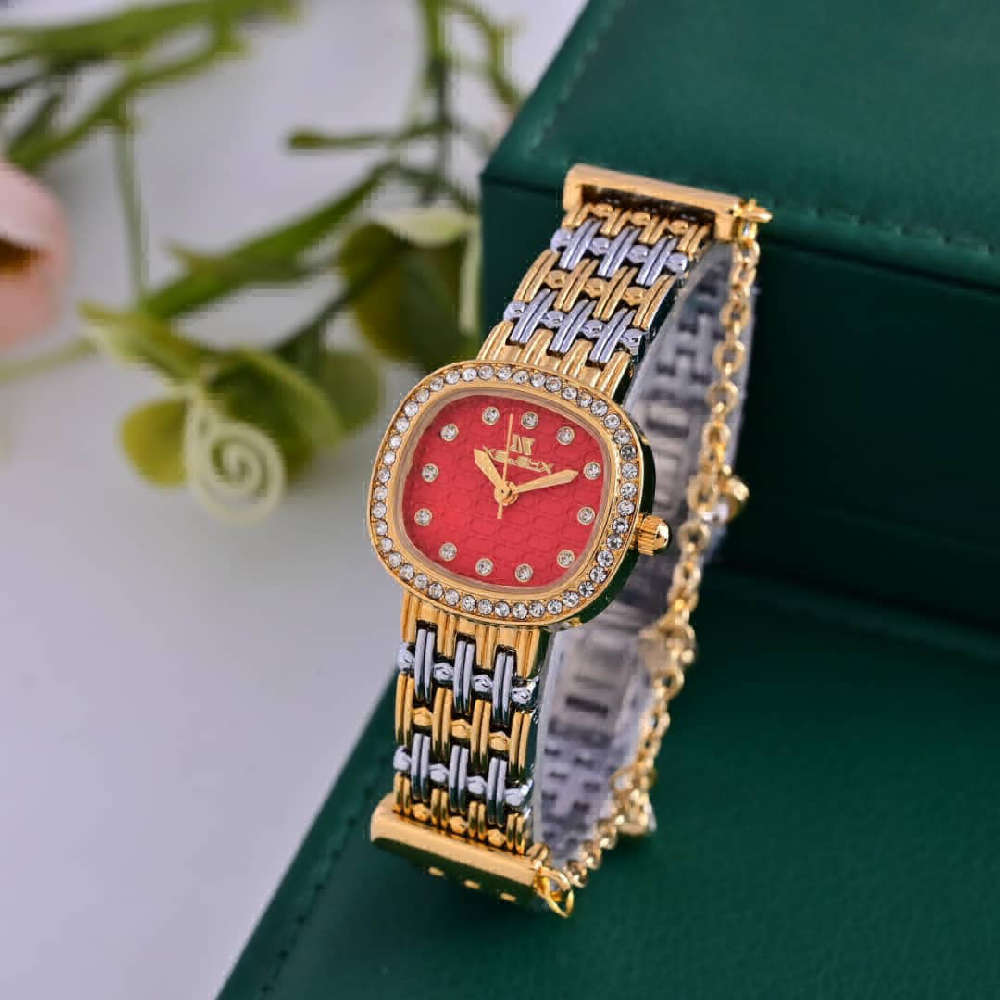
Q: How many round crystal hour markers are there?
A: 12